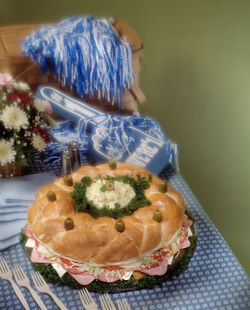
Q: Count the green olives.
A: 8